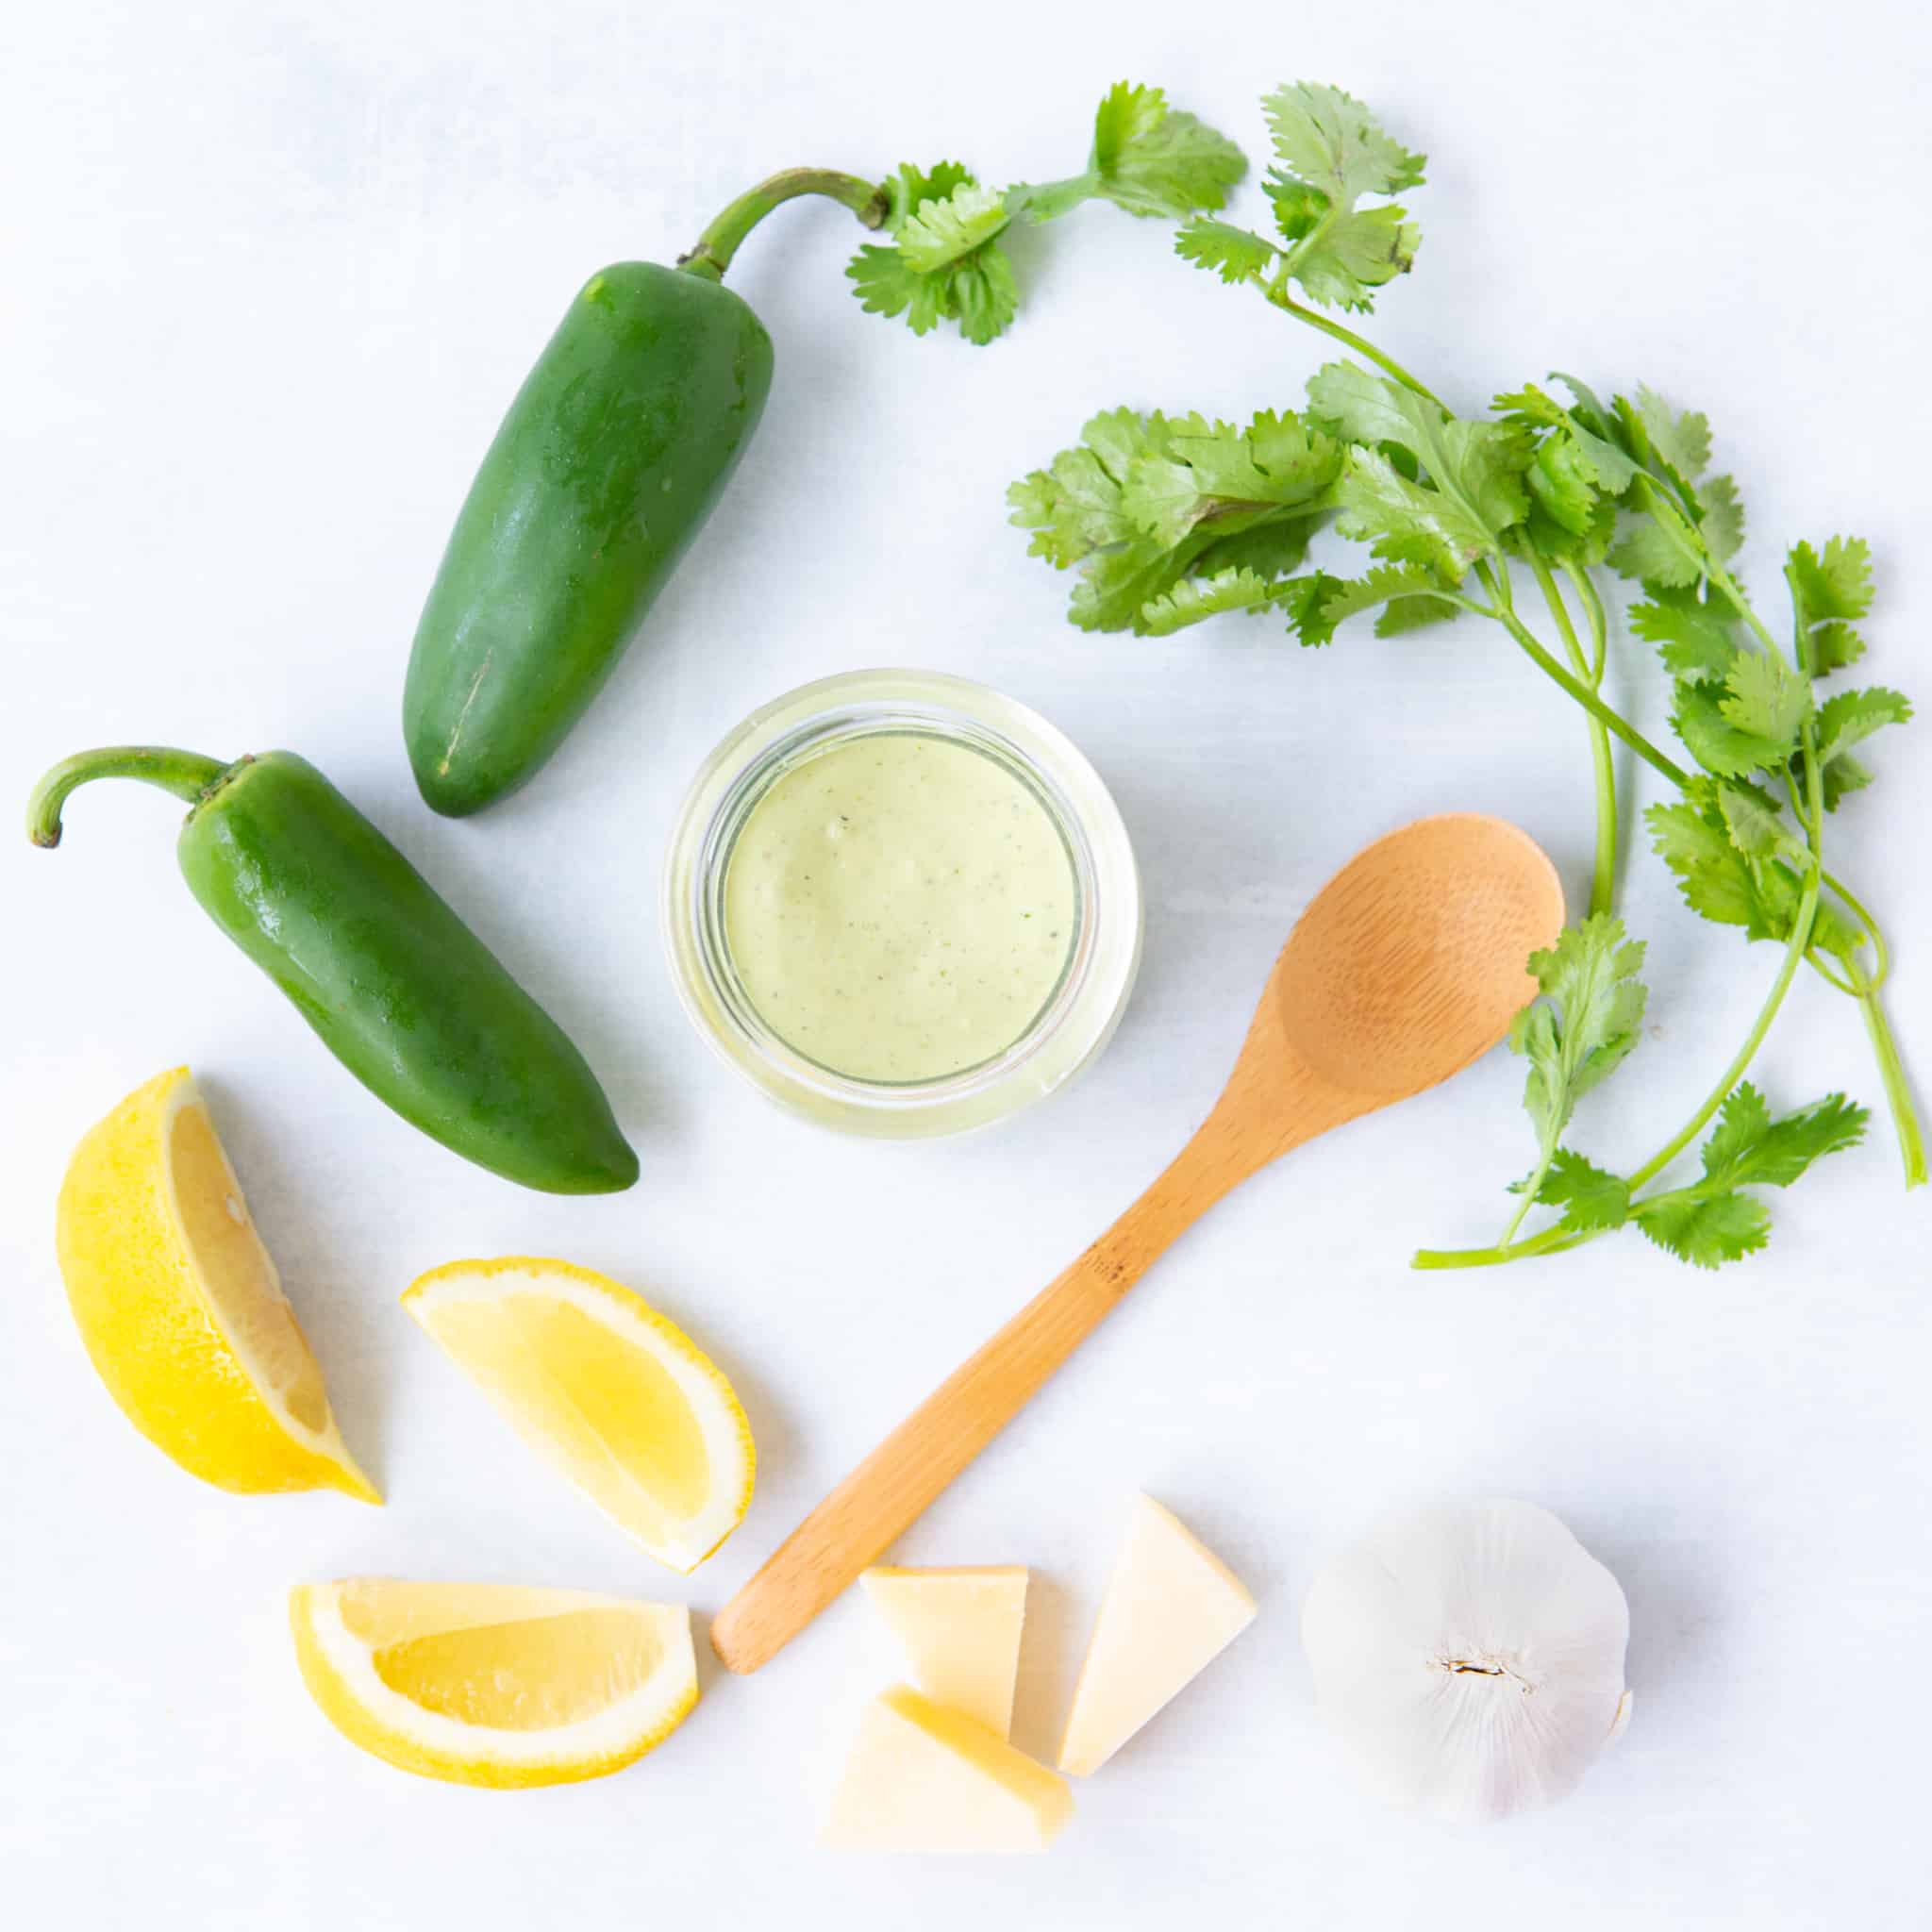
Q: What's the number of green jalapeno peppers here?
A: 2